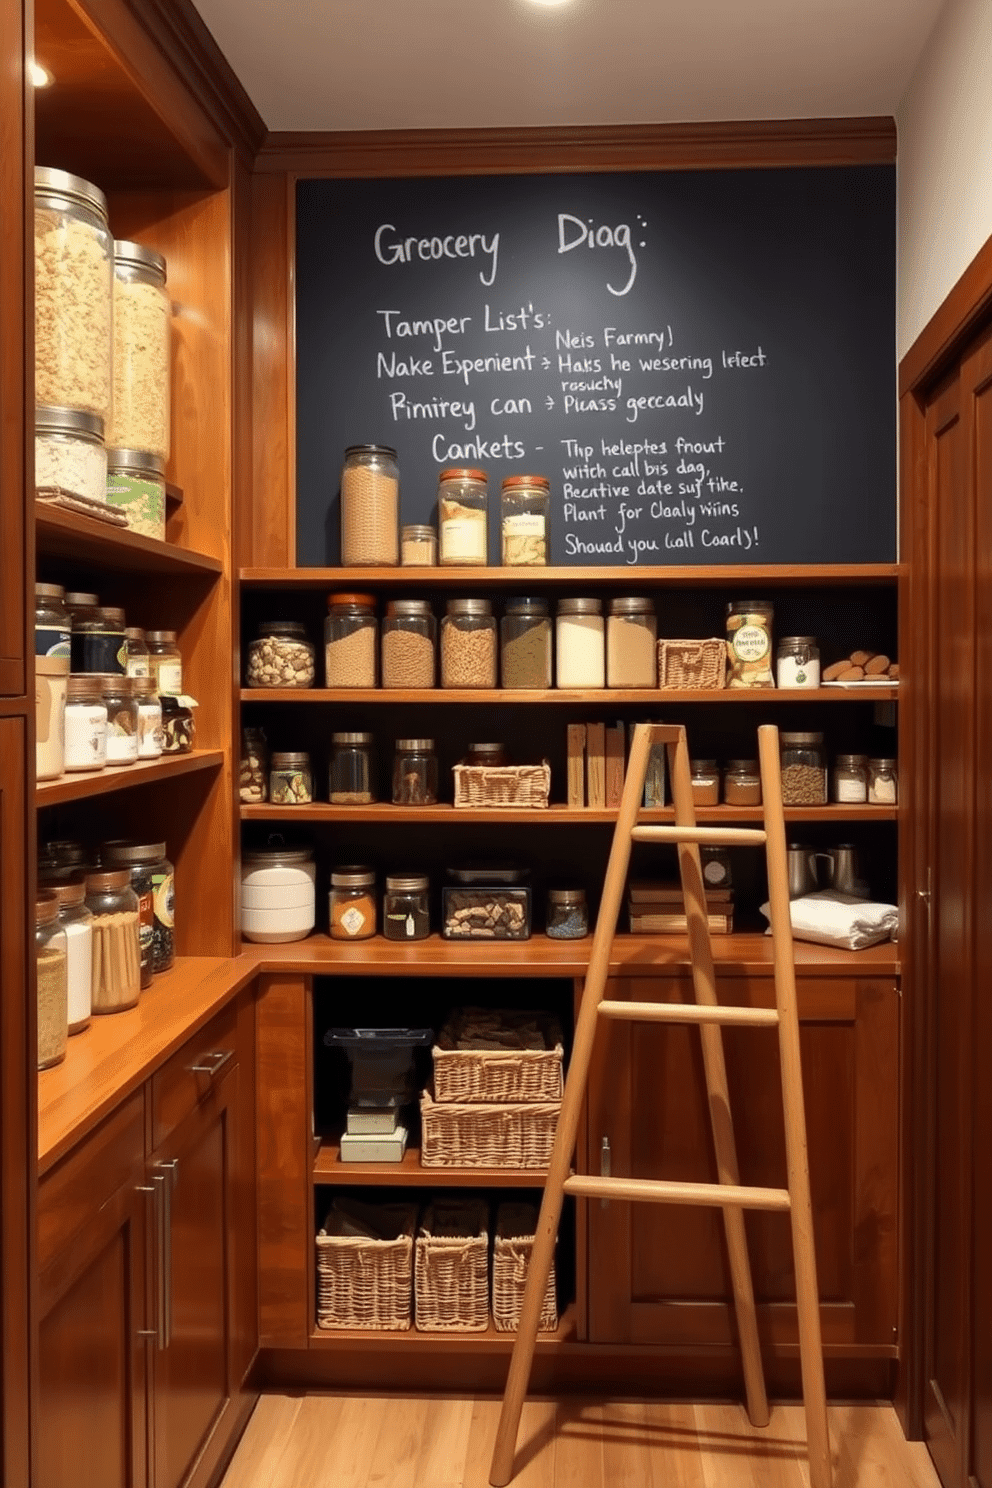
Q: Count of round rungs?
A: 3